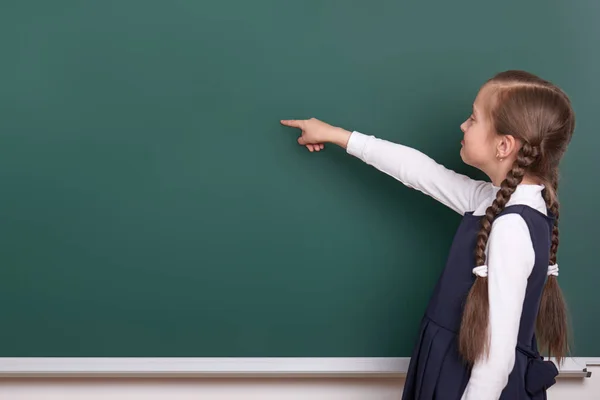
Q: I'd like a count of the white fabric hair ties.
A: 2